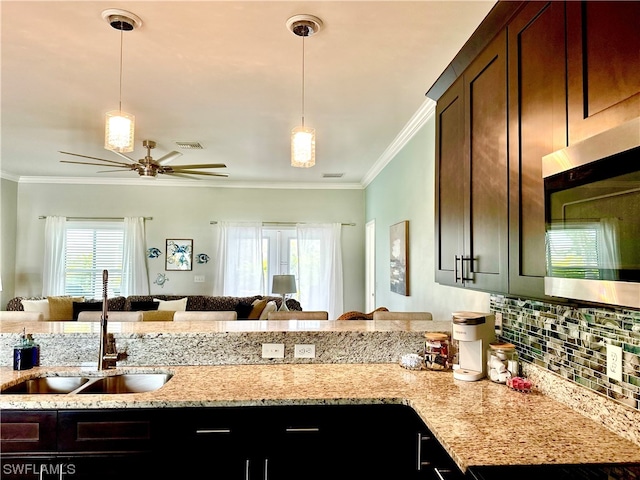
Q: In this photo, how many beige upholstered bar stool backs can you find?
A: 5